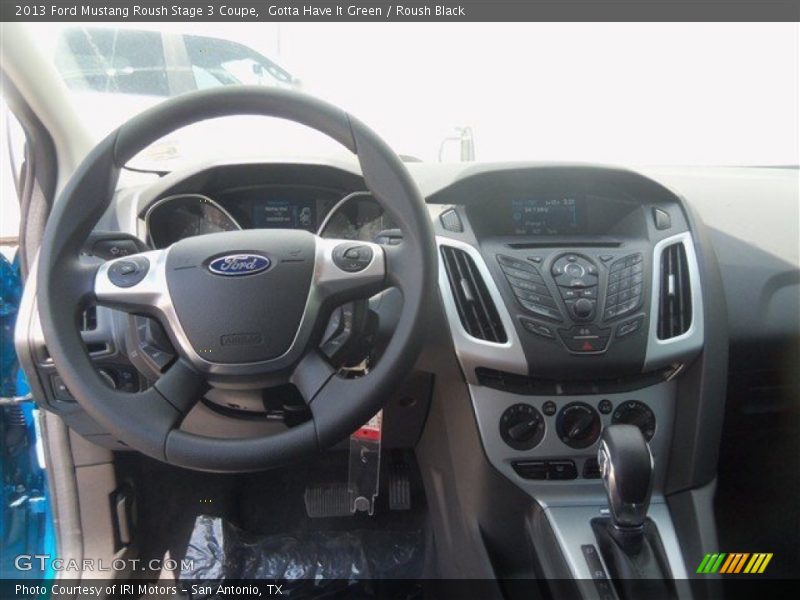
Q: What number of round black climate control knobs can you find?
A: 3